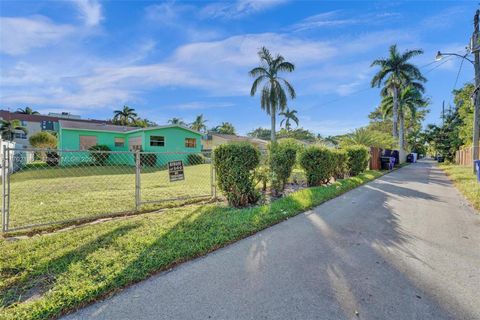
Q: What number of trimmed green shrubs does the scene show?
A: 5